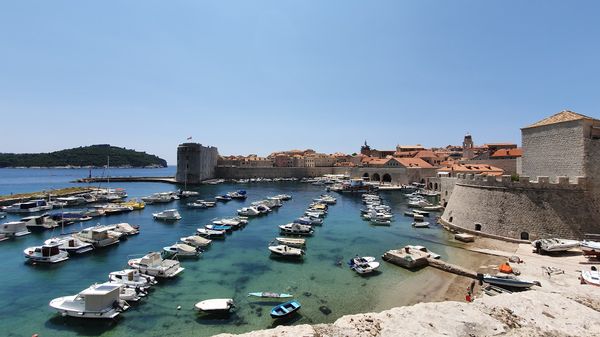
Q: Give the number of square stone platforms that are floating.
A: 1